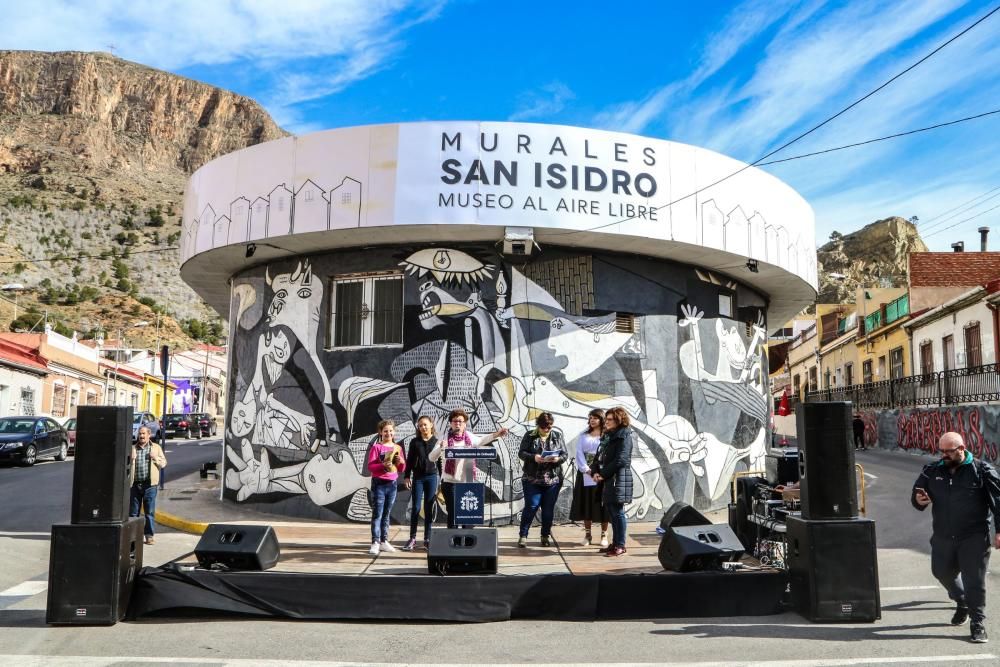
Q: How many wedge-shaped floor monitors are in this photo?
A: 4